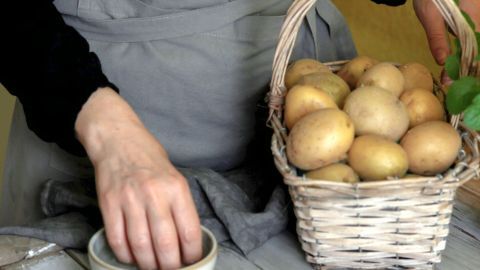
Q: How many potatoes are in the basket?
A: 12